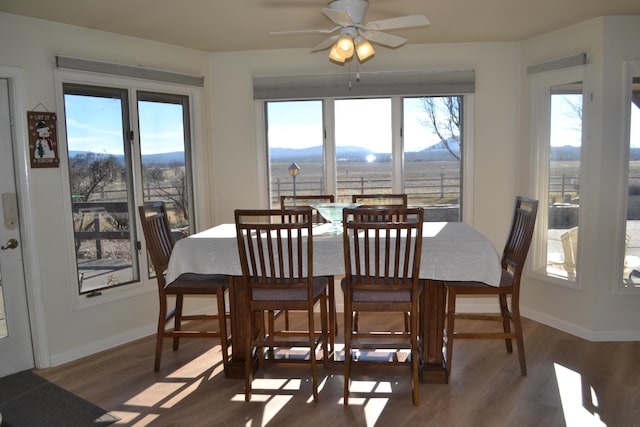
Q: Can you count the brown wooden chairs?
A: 6